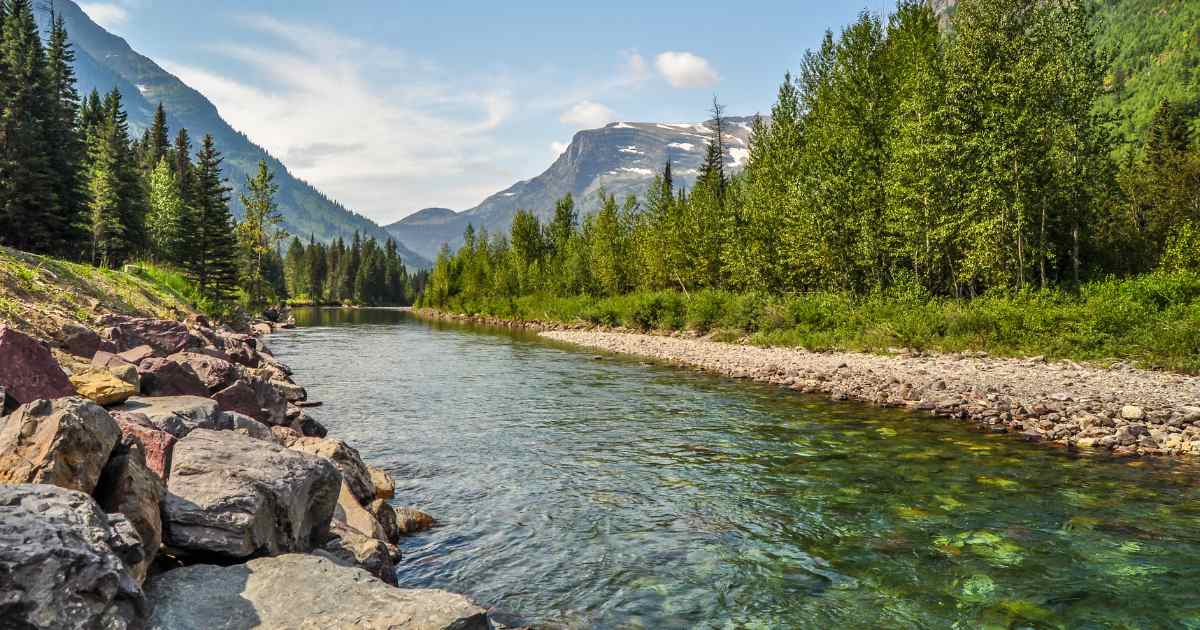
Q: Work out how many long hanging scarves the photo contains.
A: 0